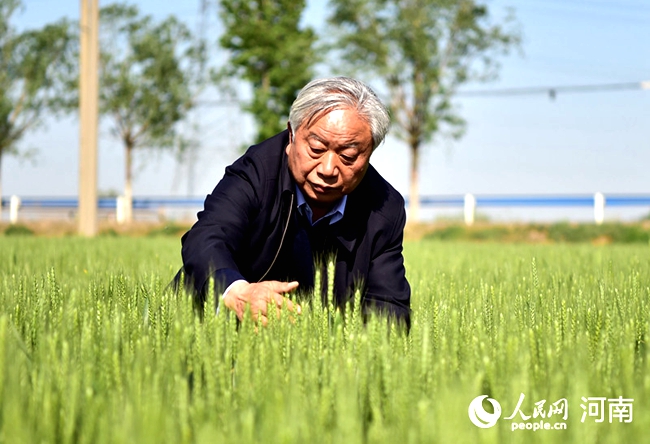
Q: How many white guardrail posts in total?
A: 4